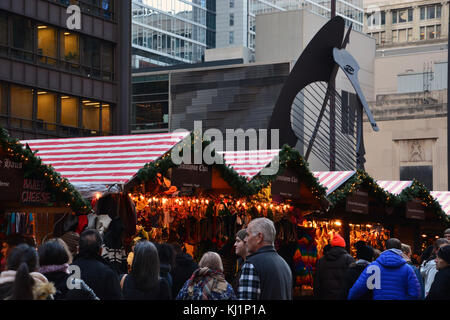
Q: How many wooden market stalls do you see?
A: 5